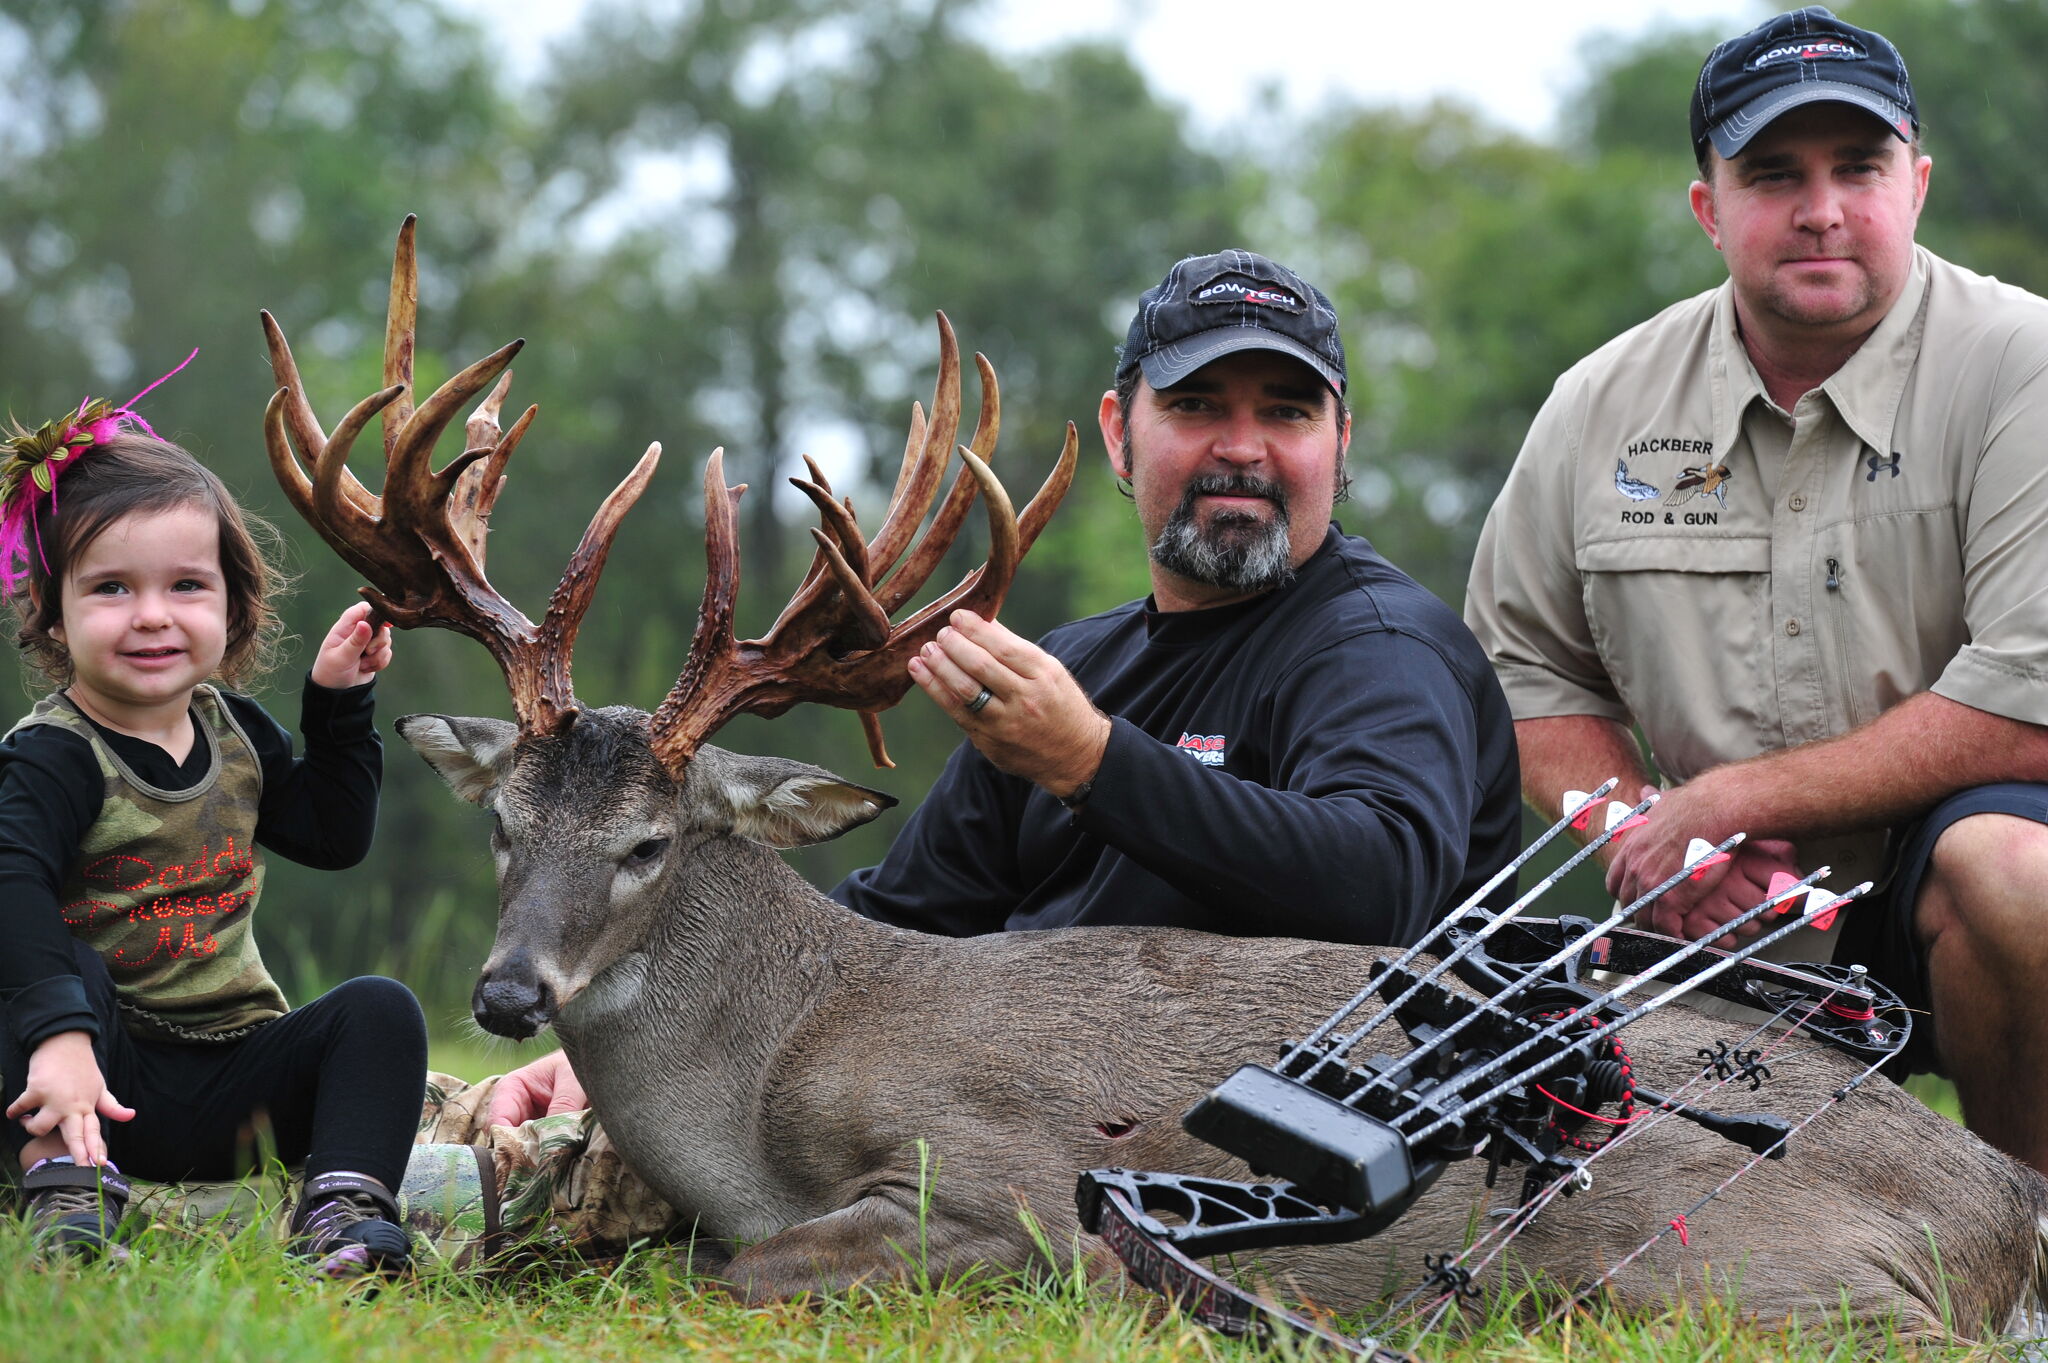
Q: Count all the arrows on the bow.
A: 5